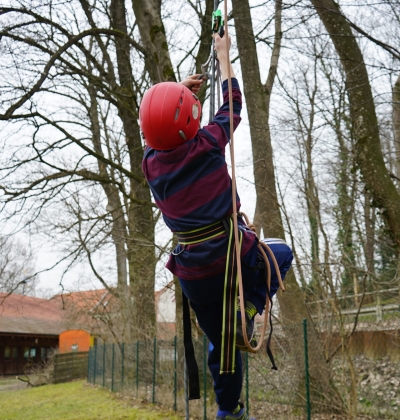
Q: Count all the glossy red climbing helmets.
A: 1